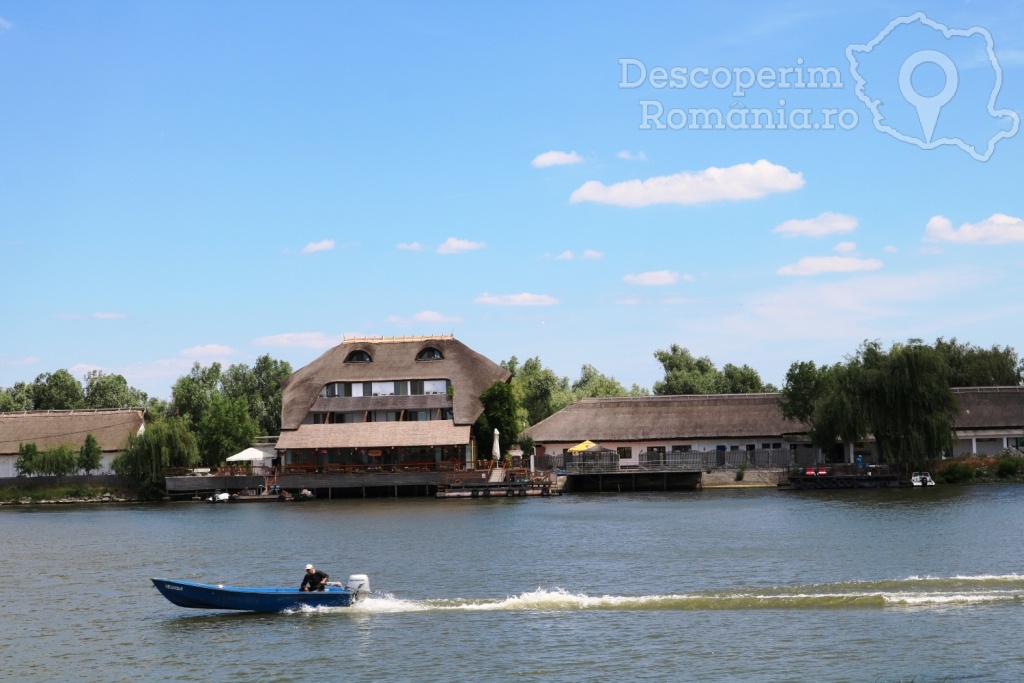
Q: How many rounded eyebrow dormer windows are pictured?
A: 2